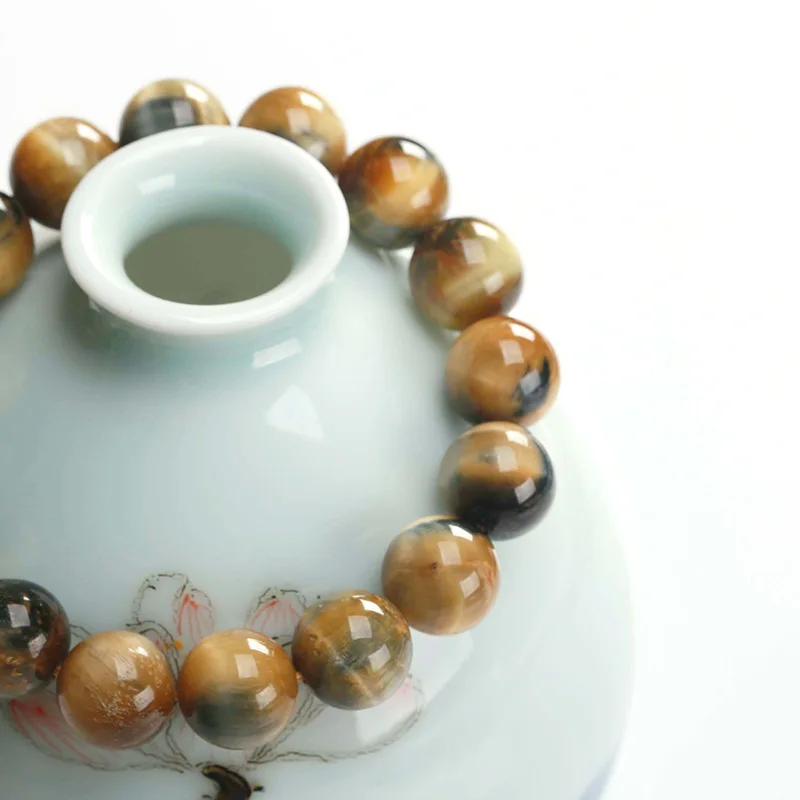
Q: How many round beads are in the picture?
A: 13